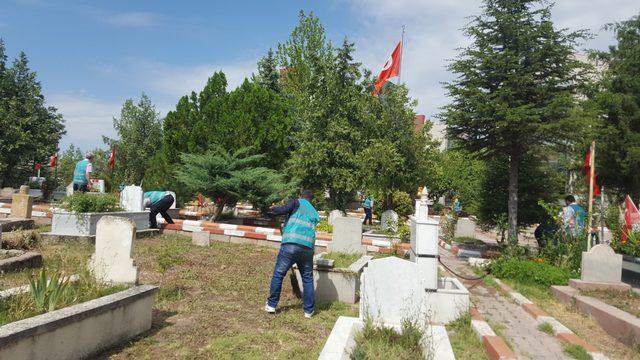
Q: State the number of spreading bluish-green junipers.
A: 1